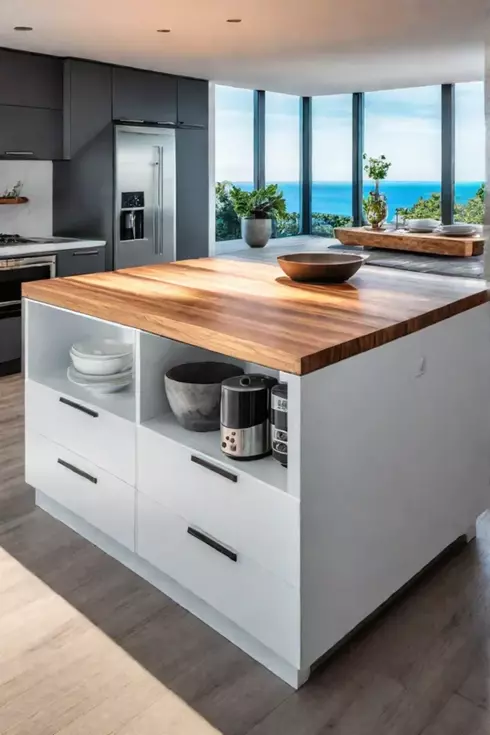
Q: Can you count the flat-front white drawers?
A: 4